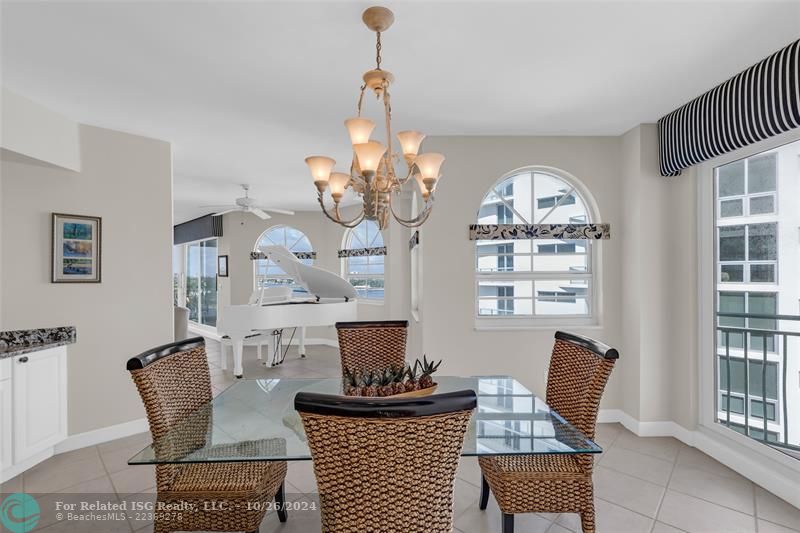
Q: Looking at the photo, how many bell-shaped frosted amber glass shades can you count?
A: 7